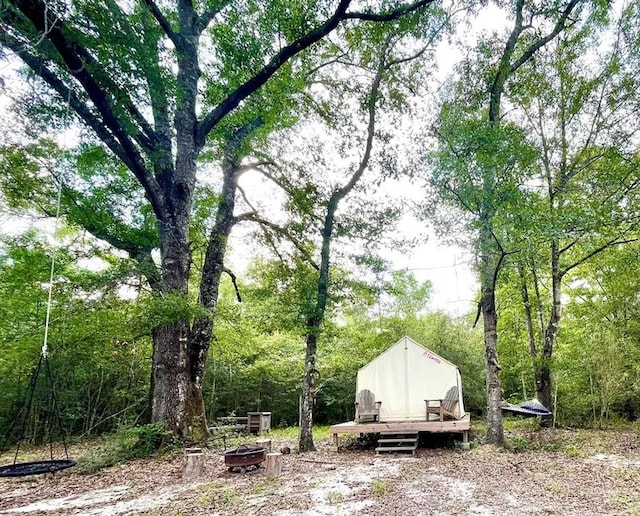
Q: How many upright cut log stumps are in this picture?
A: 4